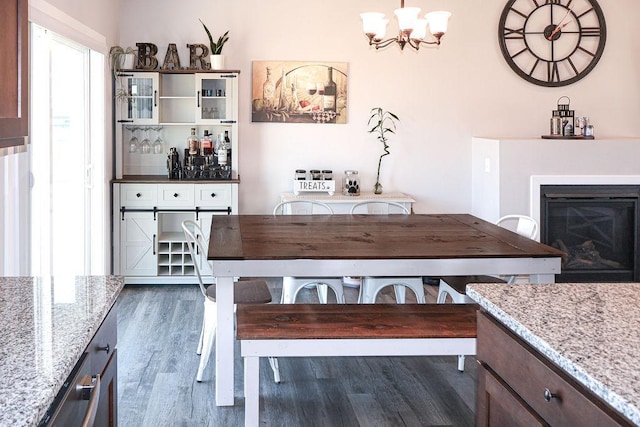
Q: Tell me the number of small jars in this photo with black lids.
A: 3